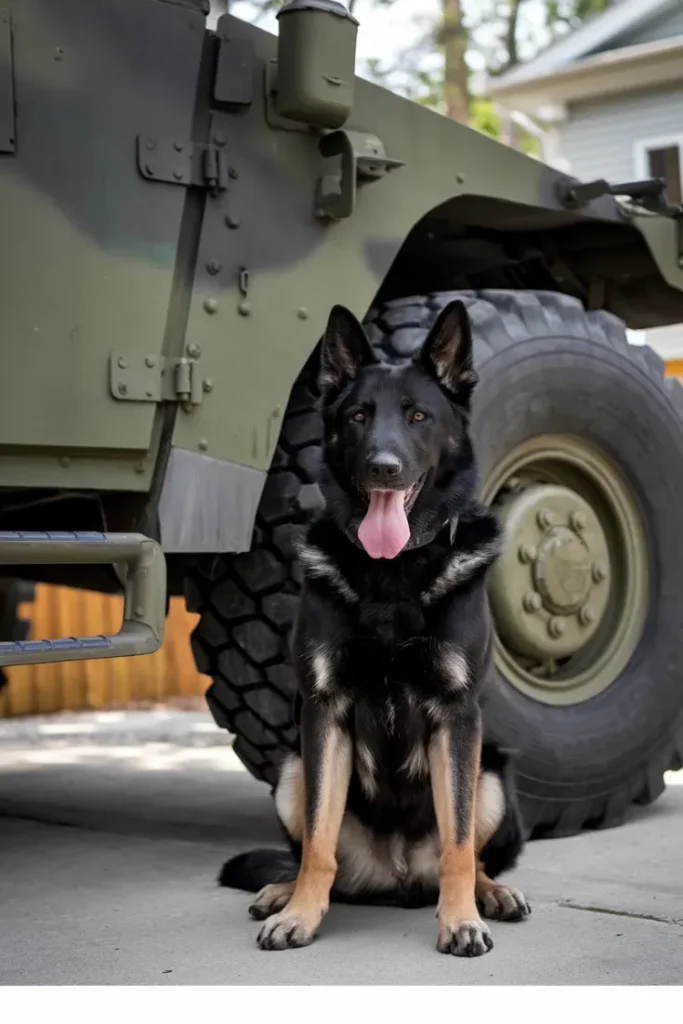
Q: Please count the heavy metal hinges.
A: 2